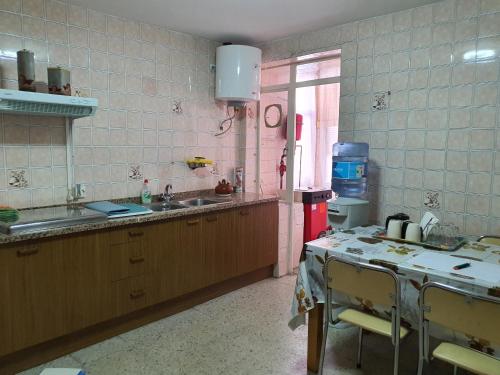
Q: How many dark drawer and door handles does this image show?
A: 7